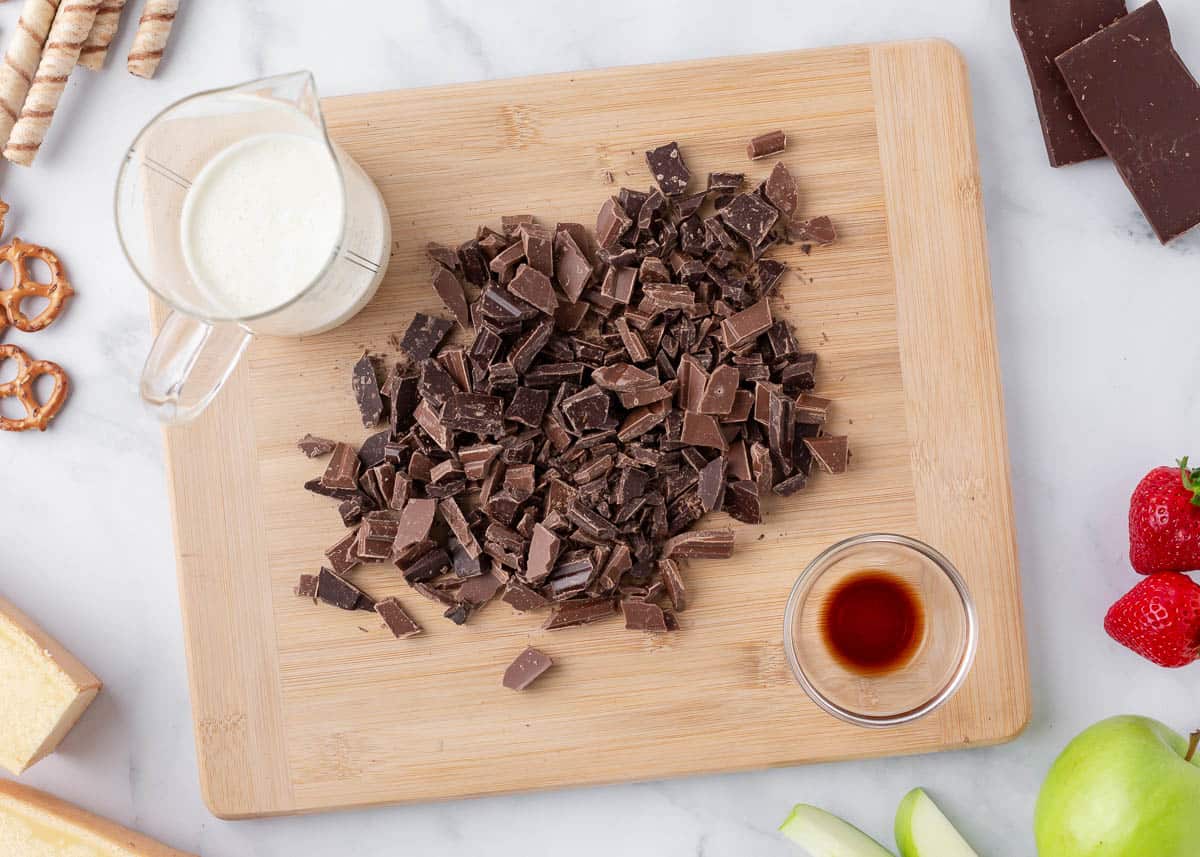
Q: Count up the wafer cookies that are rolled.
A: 4